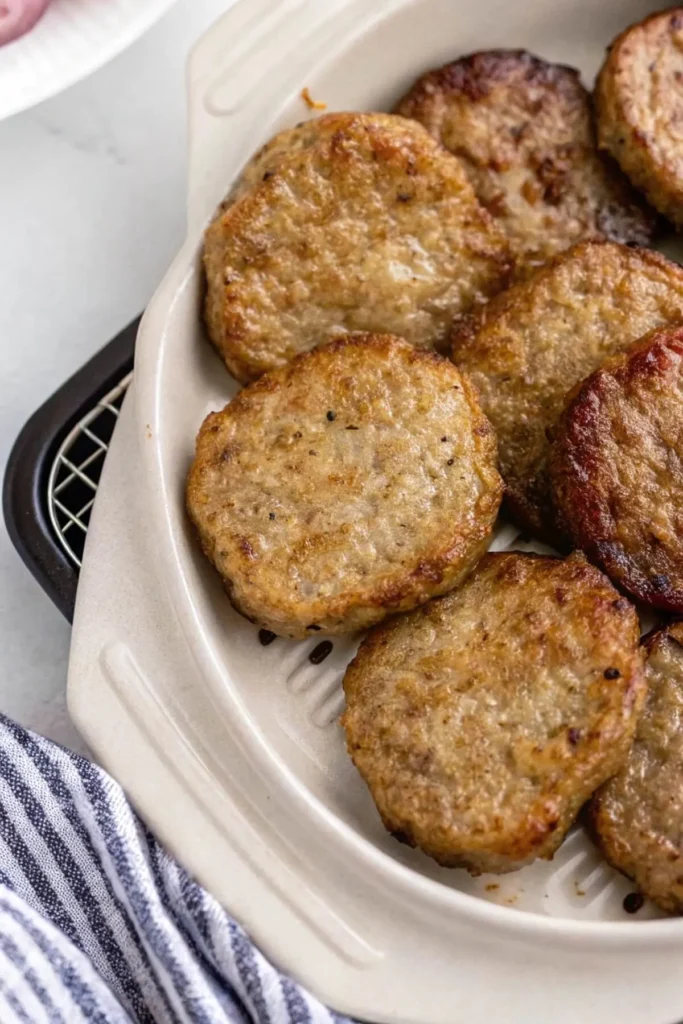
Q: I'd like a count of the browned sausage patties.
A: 8